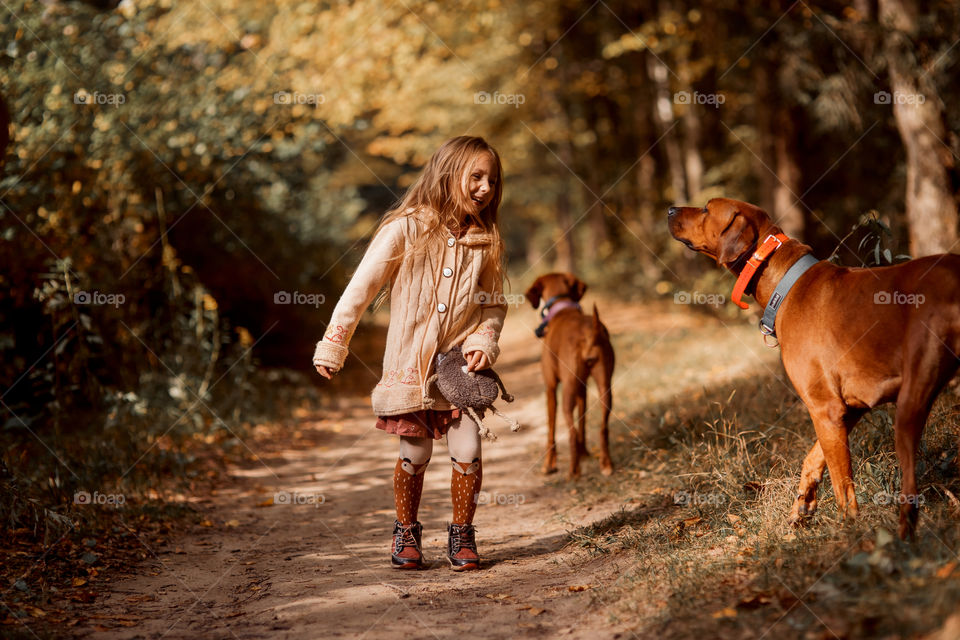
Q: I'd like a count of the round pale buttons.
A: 3